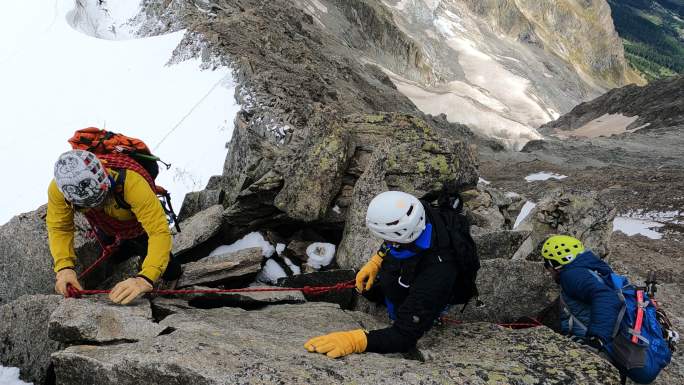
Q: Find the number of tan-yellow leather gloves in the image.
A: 4